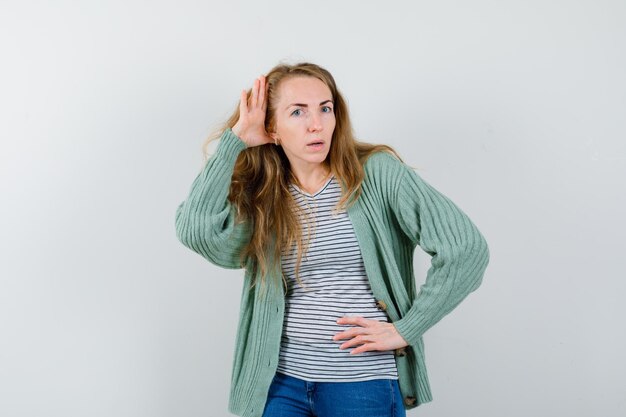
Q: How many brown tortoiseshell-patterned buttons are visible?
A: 3